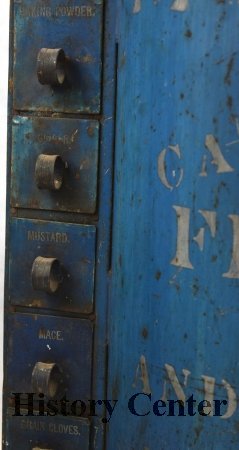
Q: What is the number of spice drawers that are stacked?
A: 5